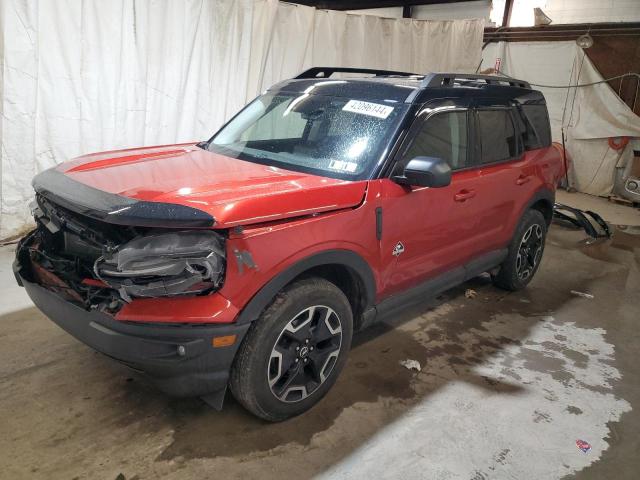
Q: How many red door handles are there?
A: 2